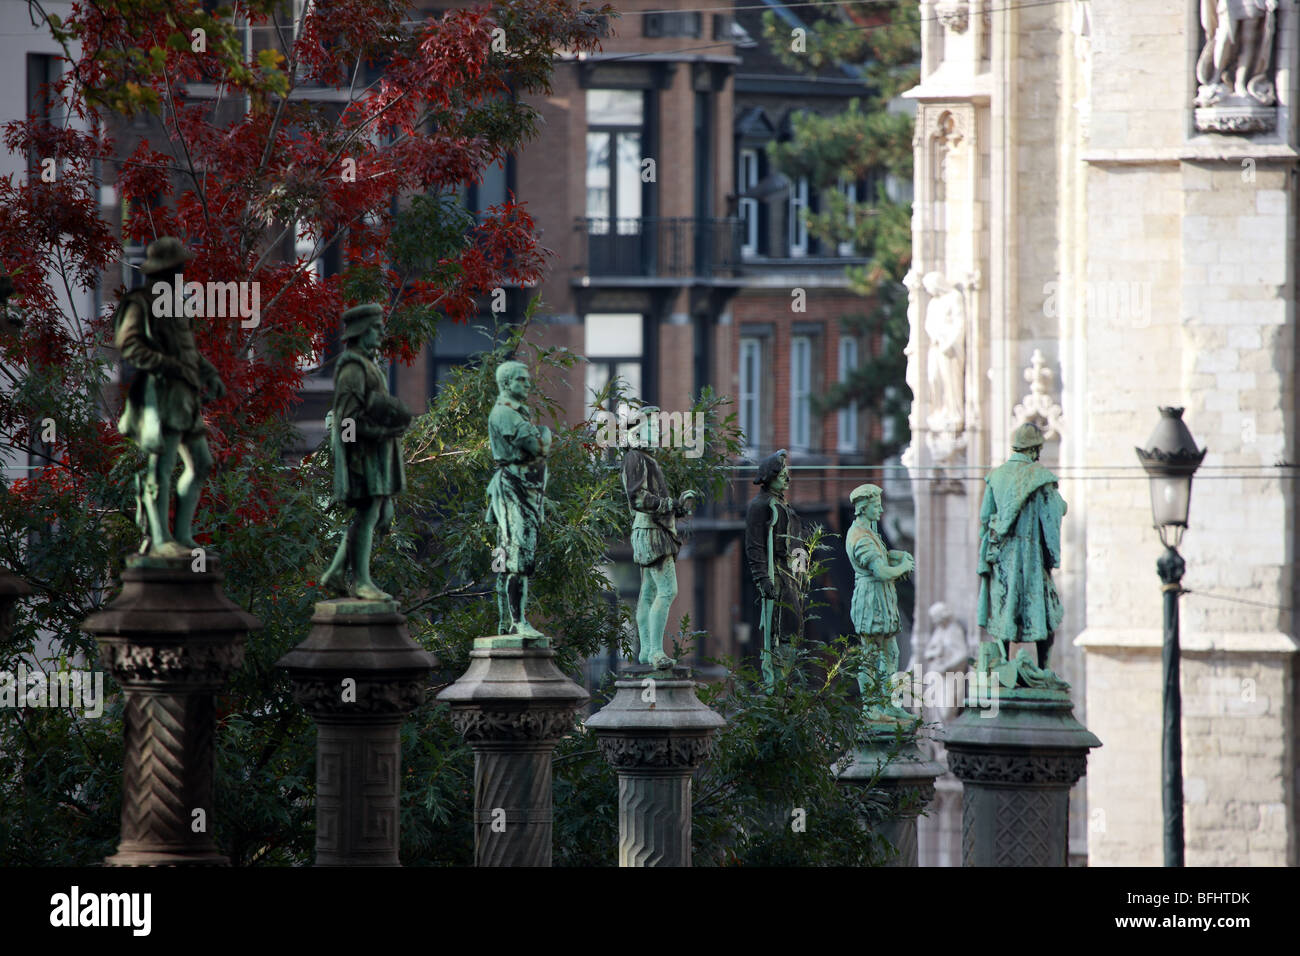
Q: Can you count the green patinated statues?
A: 7